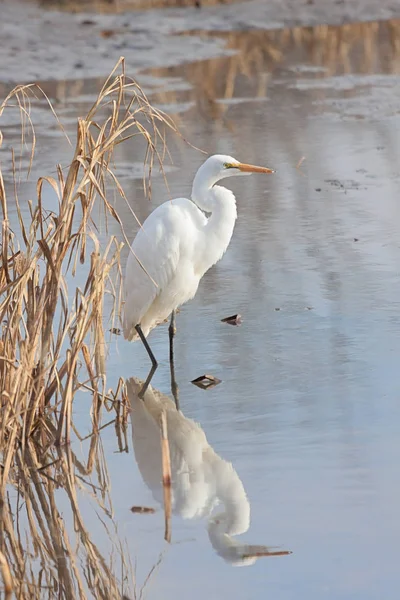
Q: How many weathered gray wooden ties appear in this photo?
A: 0